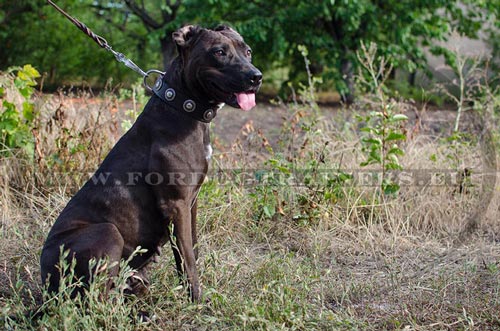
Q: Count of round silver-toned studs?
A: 4